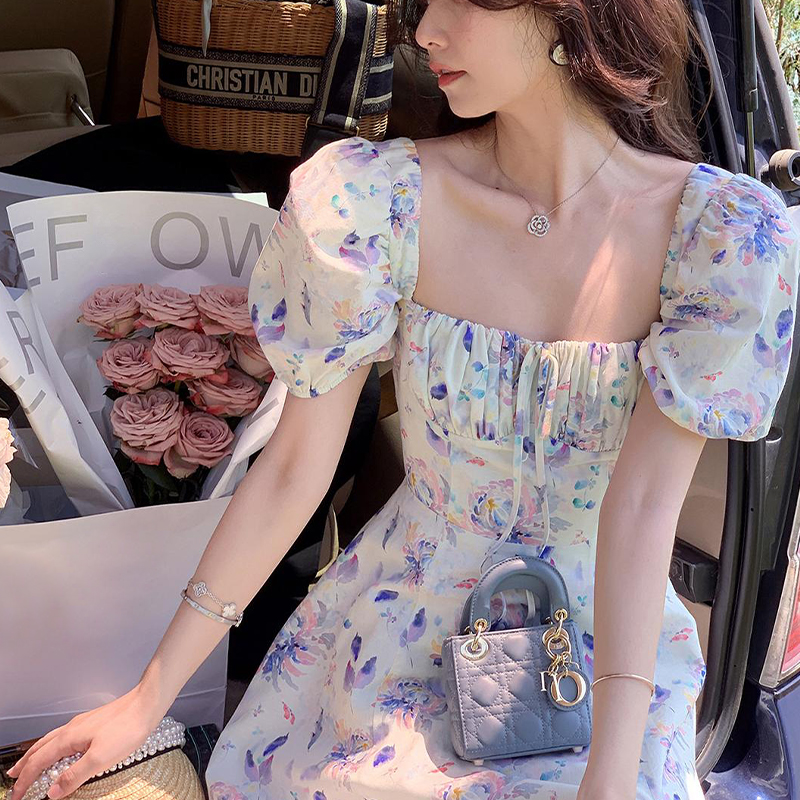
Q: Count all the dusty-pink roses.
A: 9